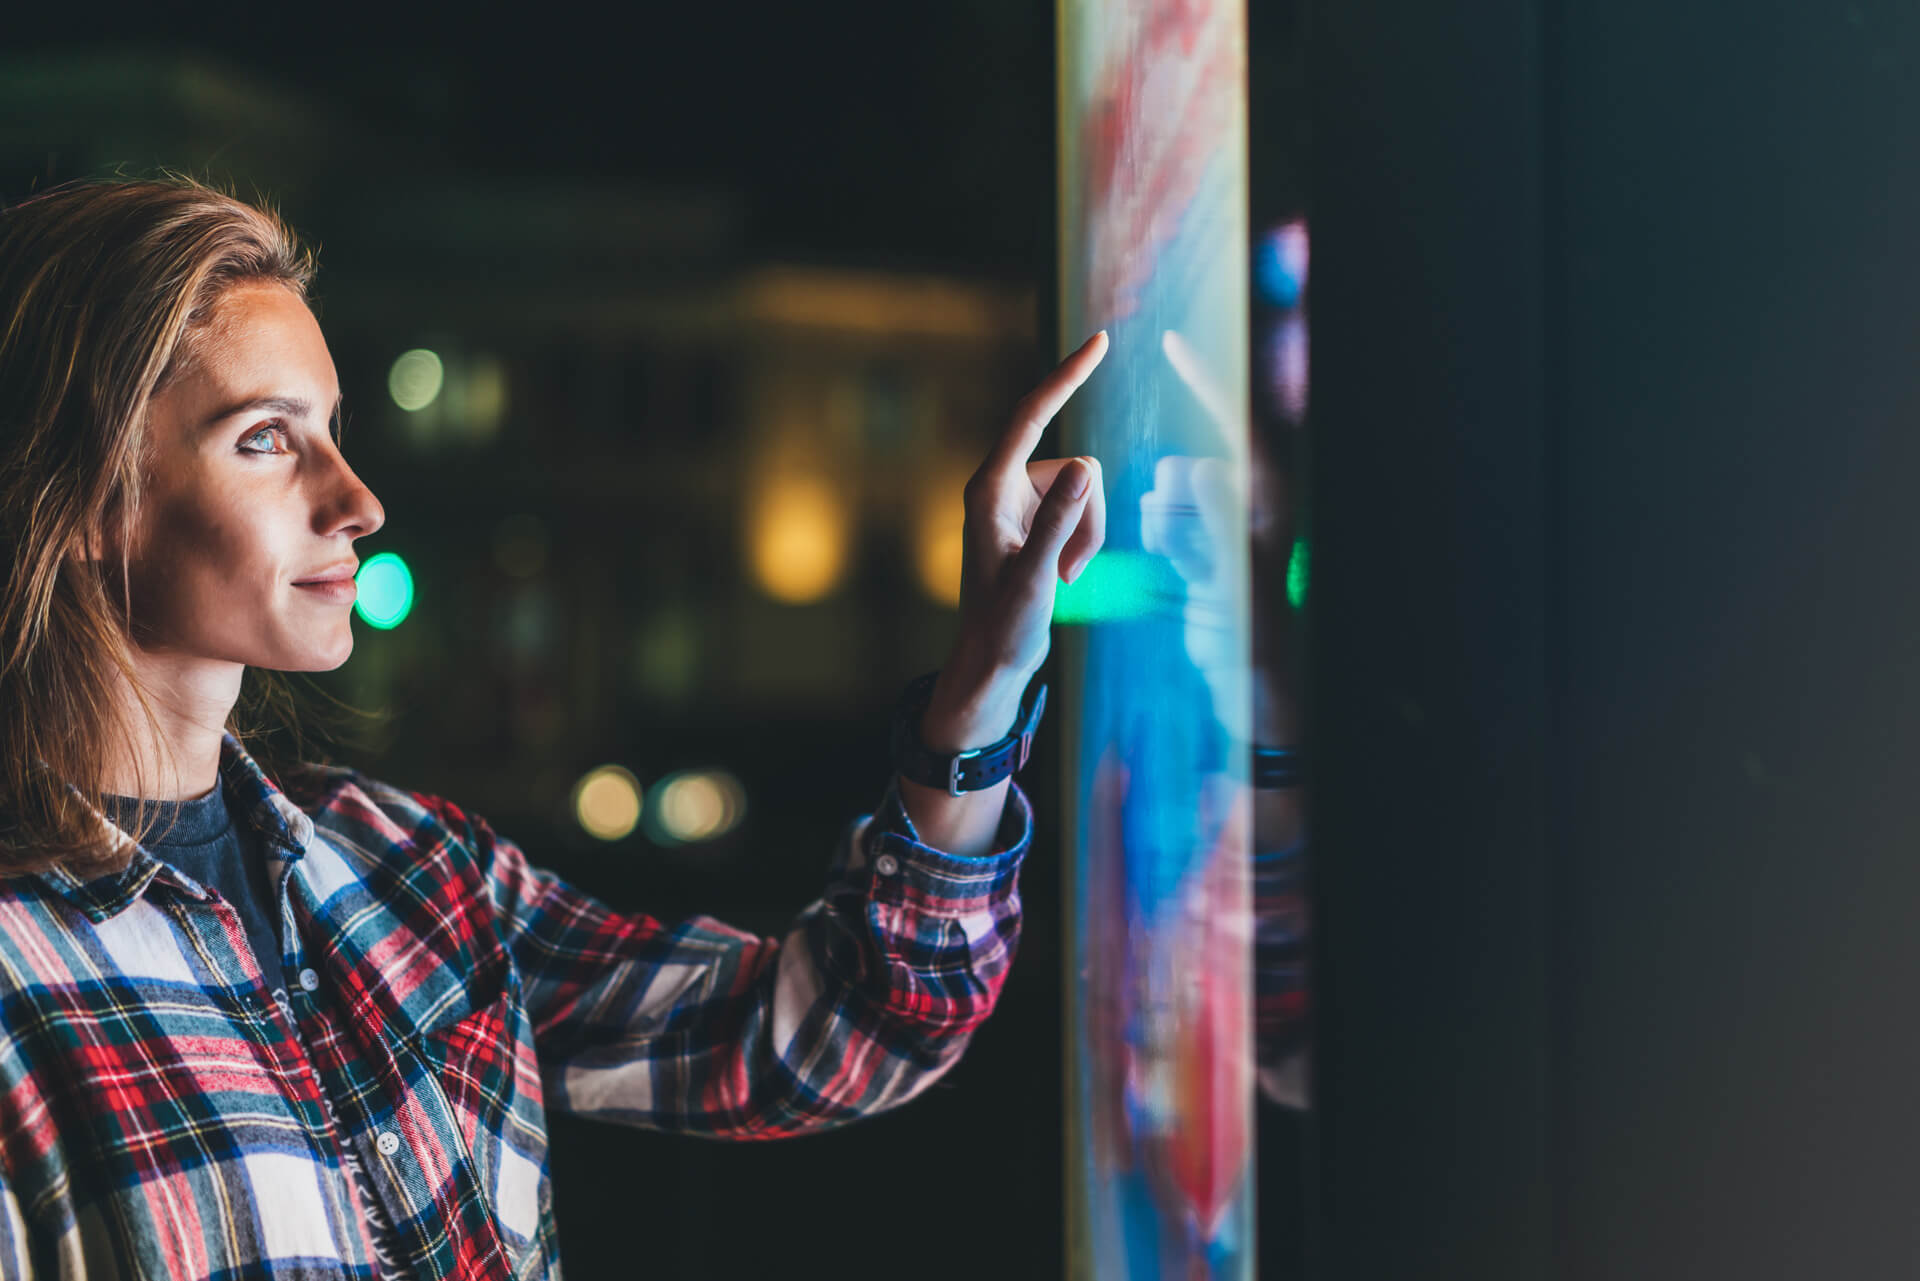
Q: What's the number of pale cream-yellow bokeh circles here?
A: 3